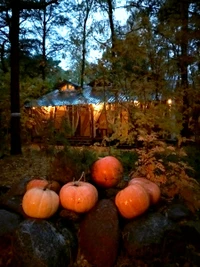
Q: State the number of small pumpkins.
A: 6